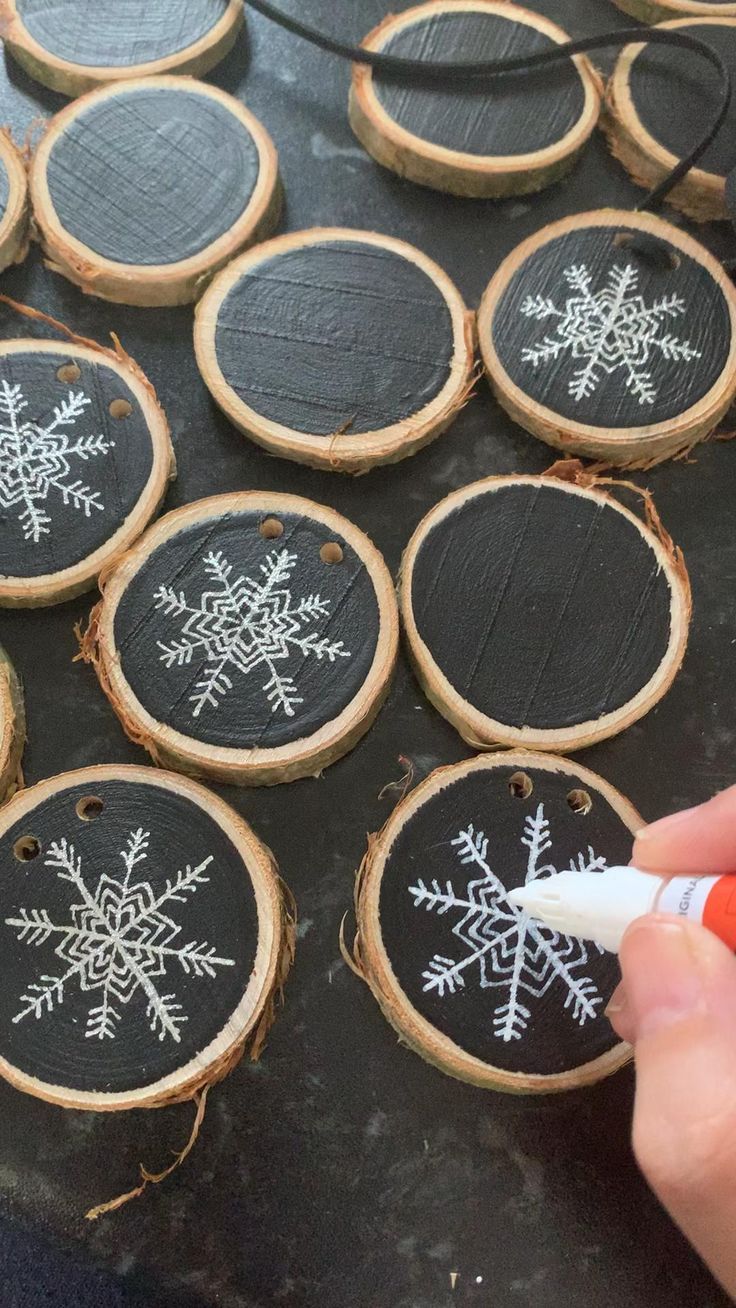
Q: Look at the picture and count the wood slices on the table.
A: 14